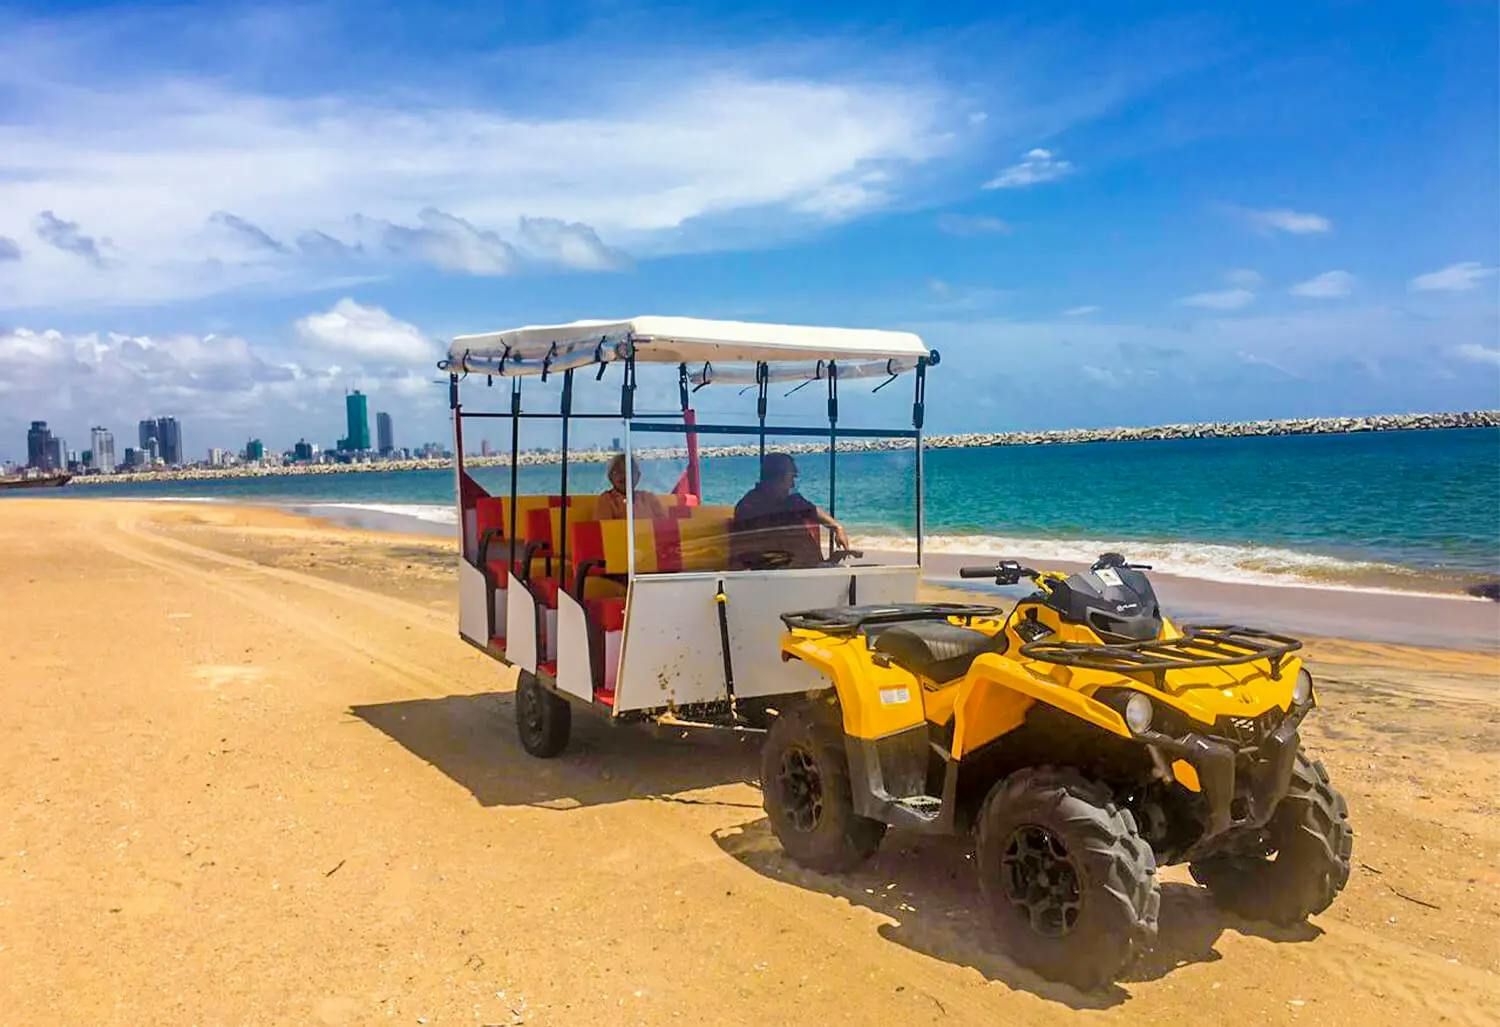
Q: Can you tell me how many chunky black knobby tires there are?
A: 3